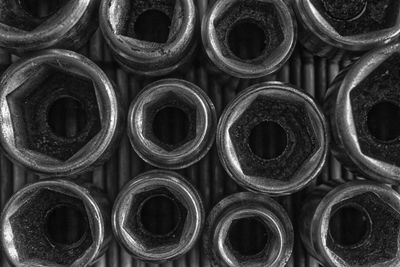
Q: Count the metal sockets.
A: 12